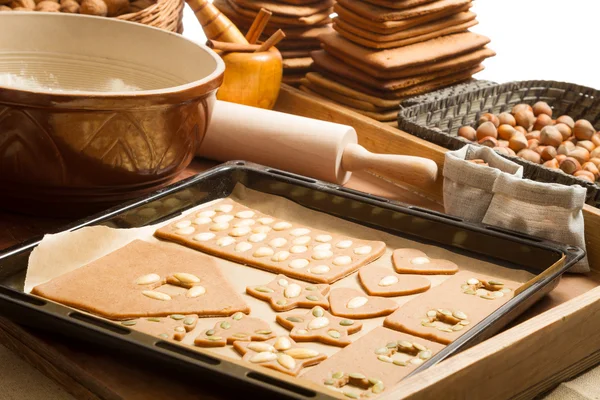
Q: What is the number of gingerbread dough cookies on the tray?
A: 12